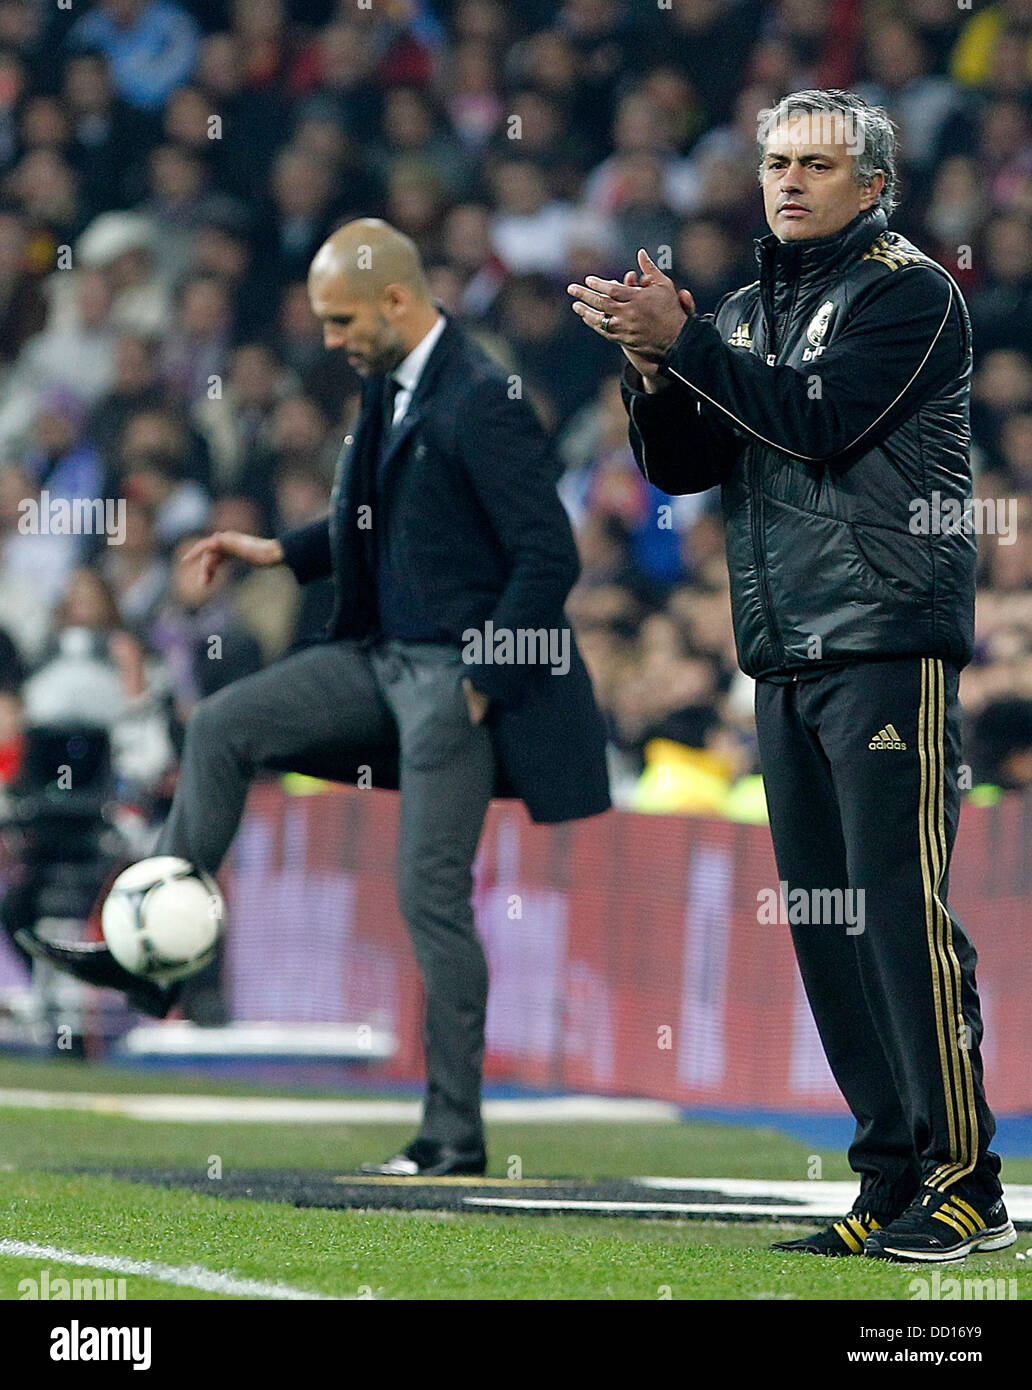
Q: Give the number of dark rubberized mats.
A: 1